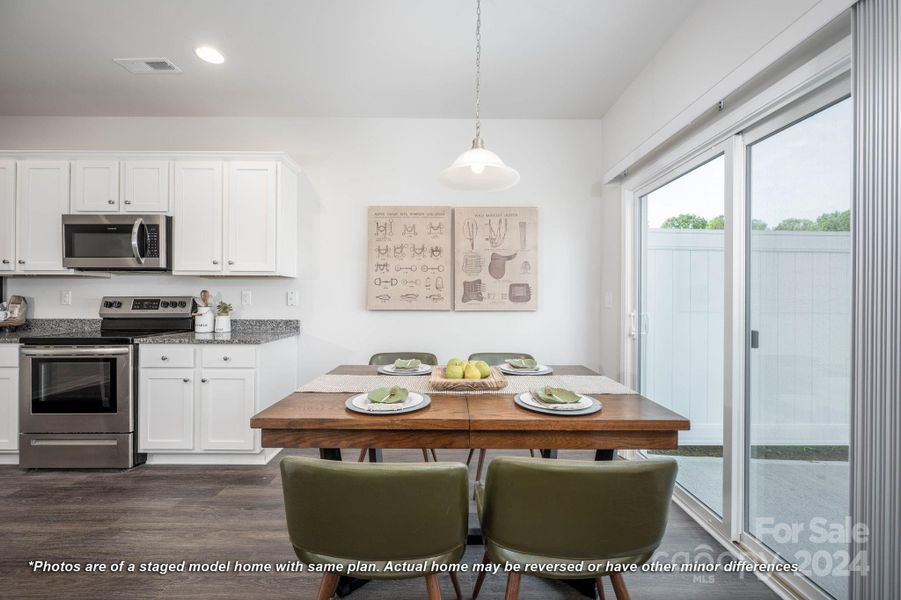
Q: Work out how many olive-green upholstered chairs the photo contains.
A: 4